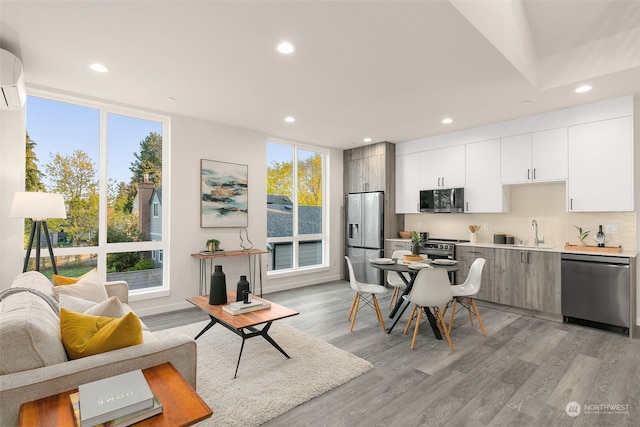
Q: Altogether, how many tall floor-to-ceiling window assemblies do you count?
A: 2